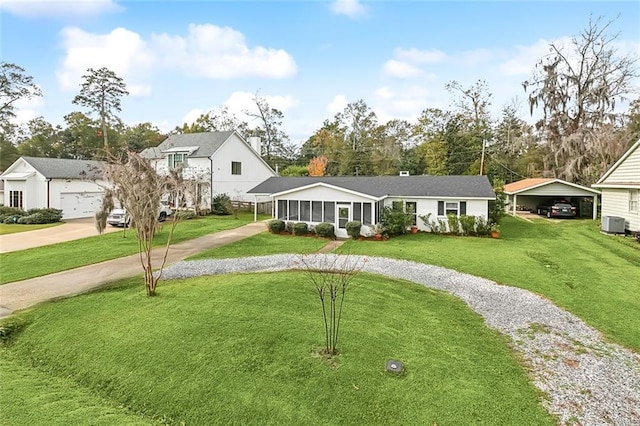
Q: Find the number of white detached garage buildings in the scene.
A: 1